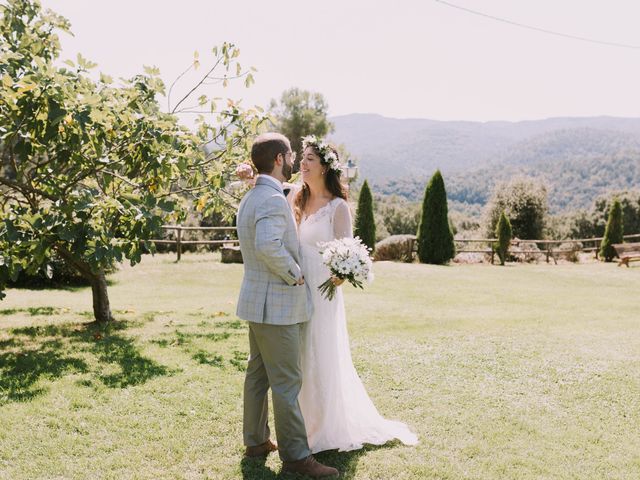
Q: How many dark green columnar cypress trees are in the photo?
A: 4